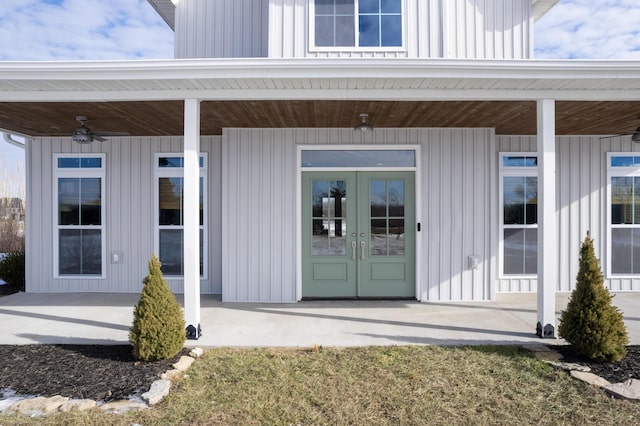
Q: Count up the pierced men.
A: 0